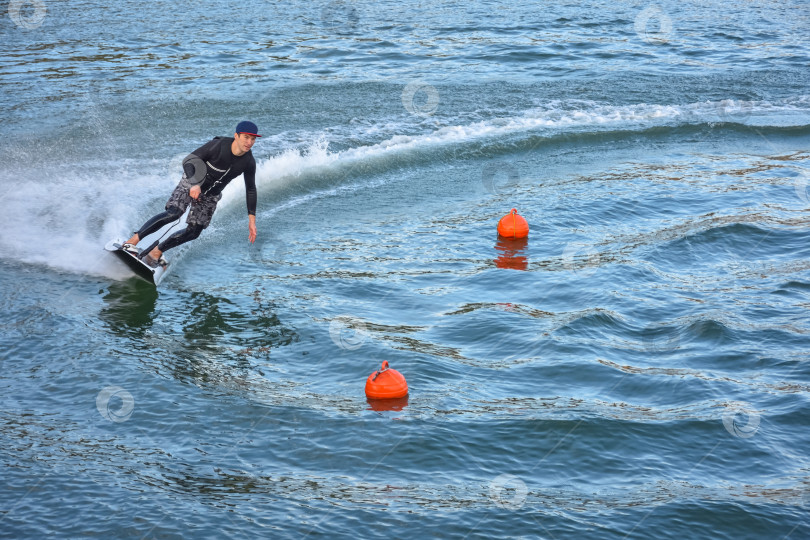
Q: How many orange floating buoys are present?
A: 2